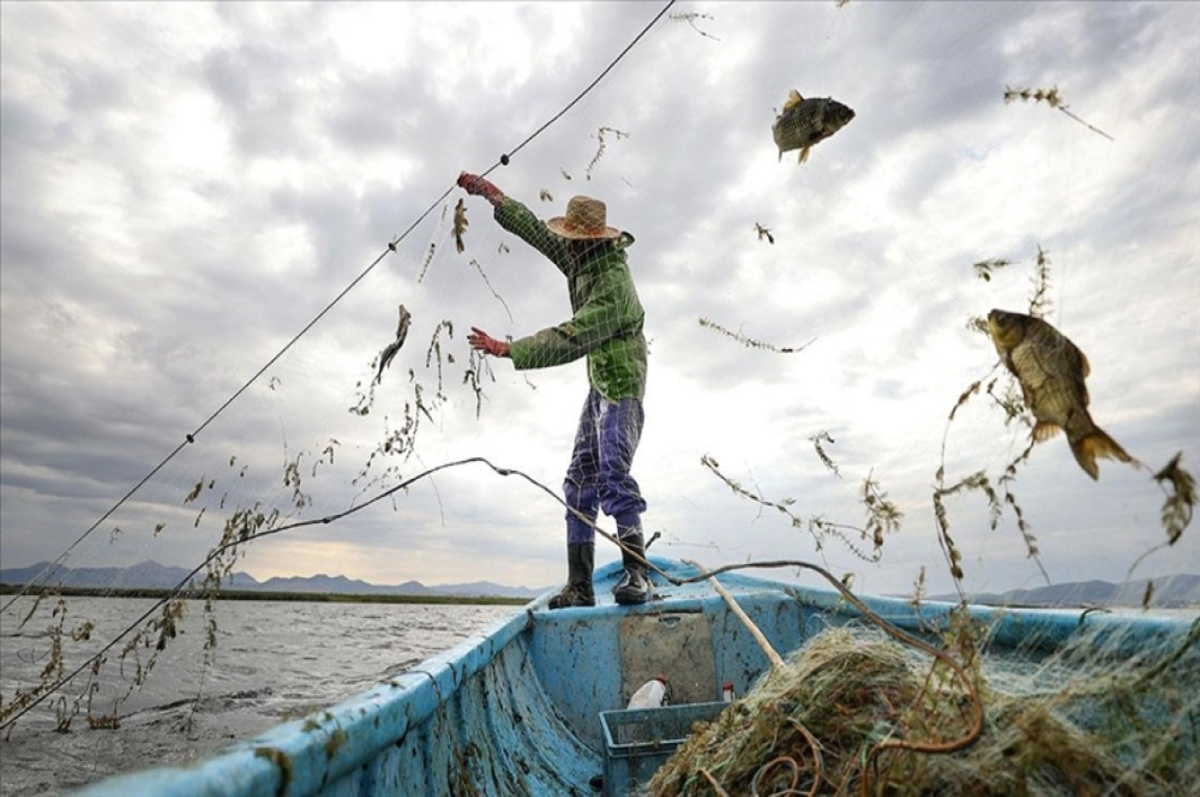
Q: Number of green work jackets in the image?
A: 1